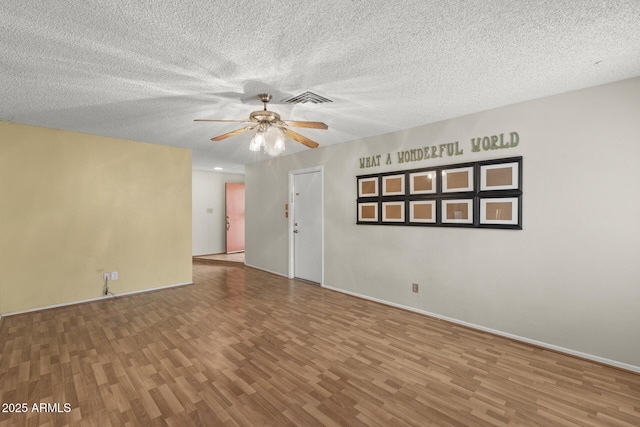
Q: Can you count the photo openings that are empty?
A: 10